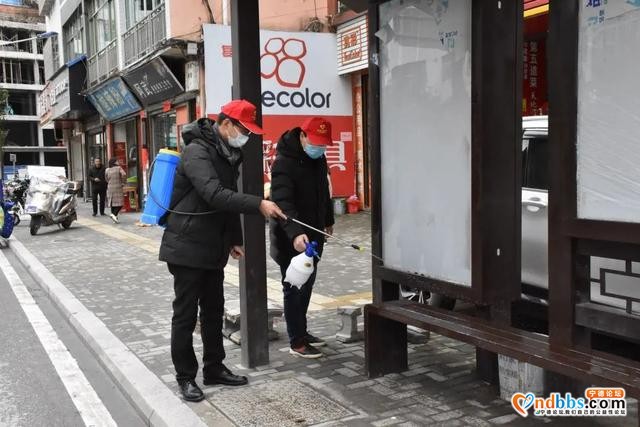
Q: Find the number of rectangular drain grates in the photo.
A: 1